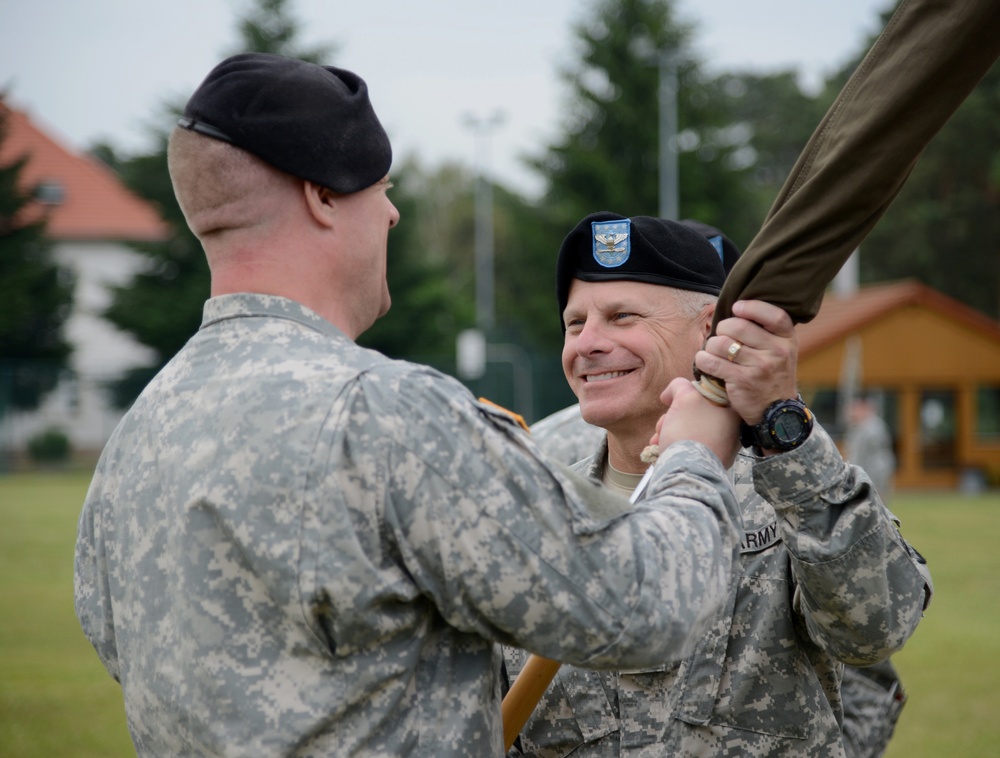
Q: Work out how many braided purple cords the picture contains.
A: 0